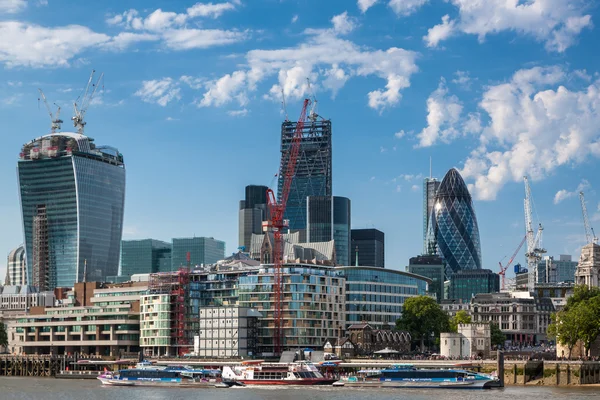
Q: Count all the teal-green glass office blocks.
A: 2